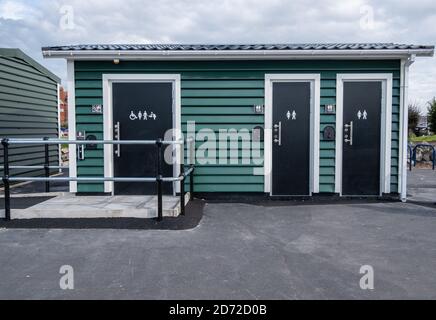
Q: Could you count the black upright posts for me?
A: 5